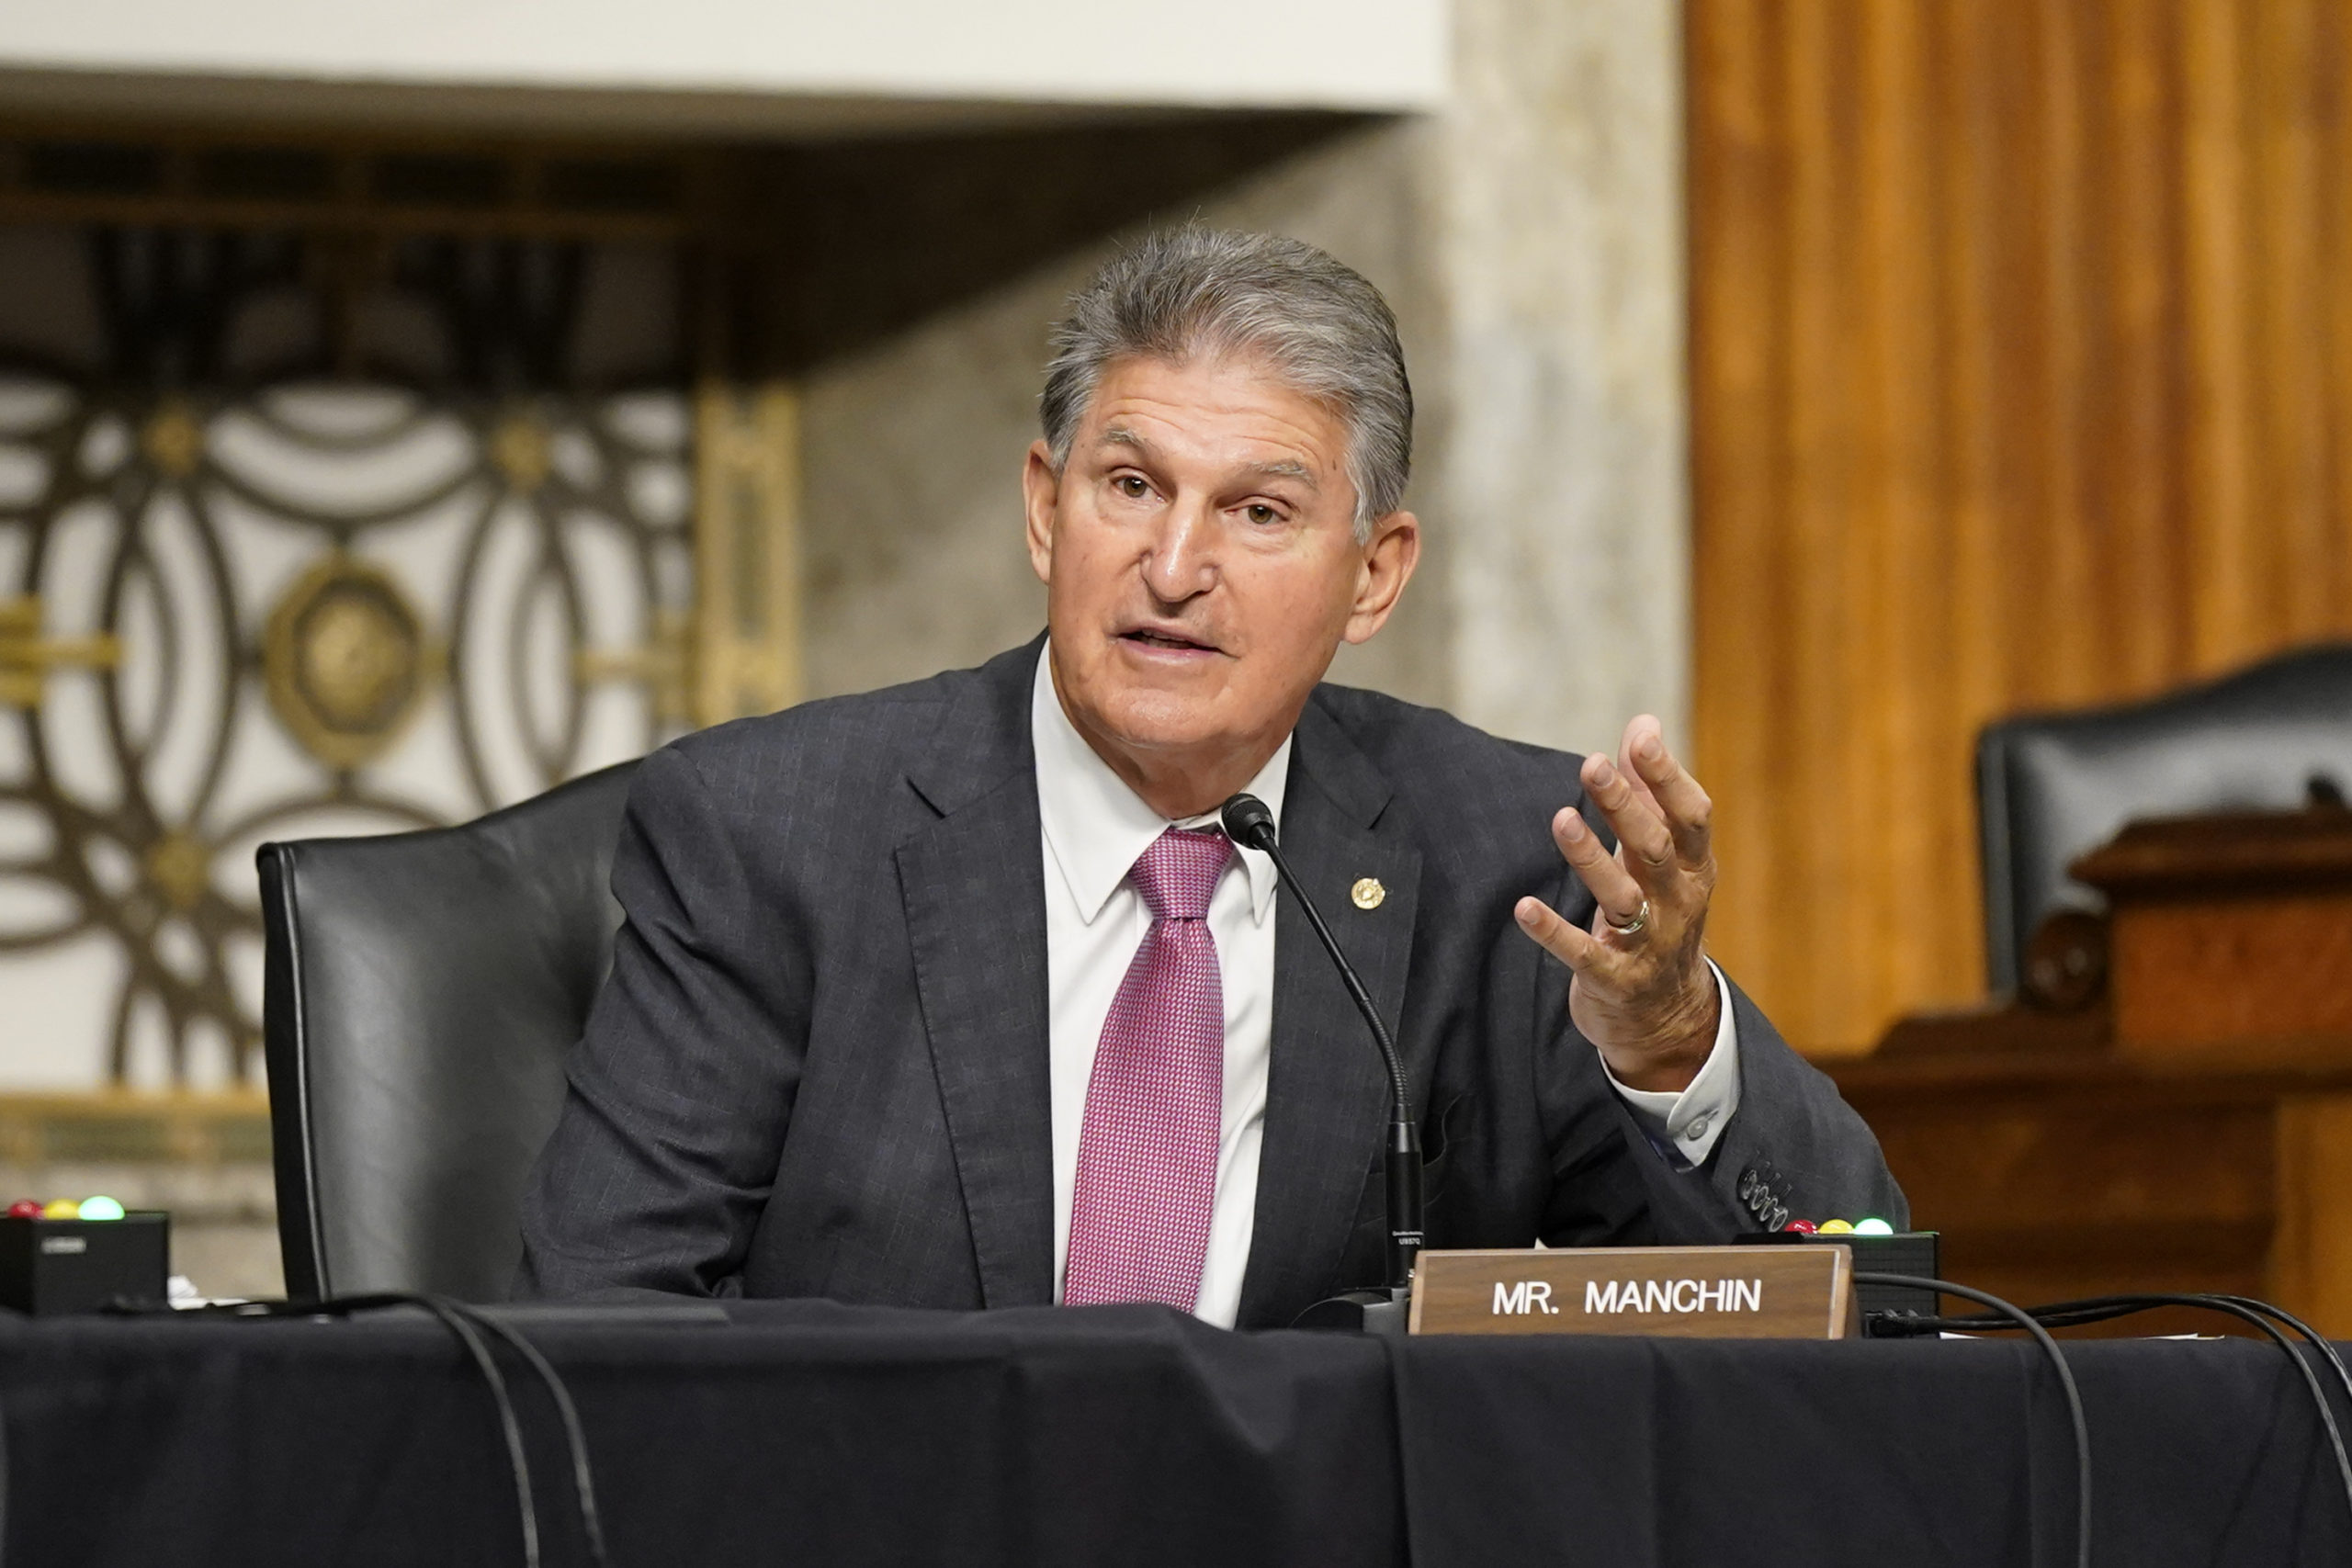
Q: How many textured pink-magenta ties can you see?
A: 1